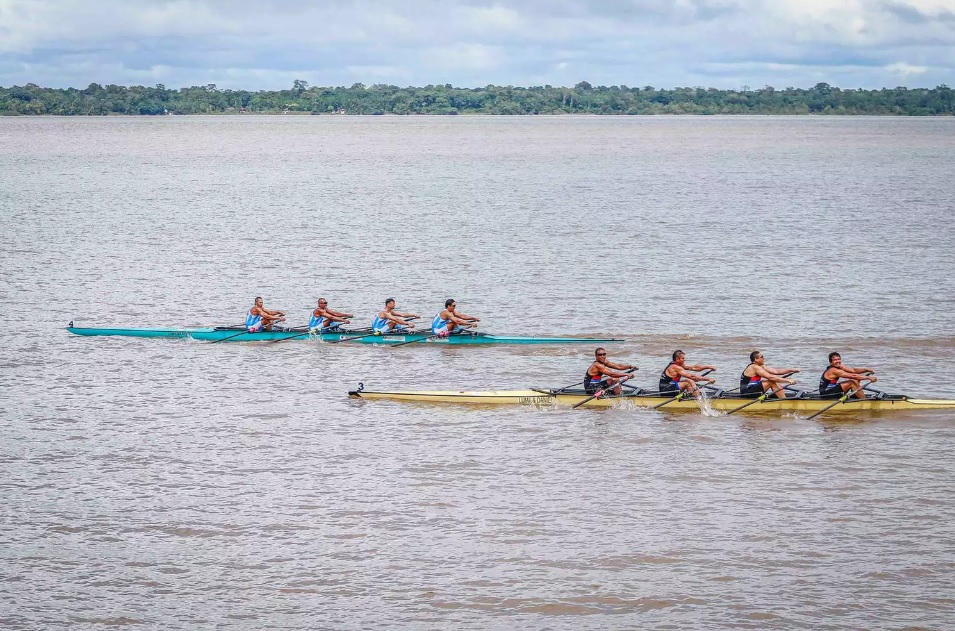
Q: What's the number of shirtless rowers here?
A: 0